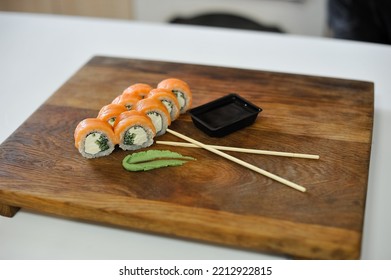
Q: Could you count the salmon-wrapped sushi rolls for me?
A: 8